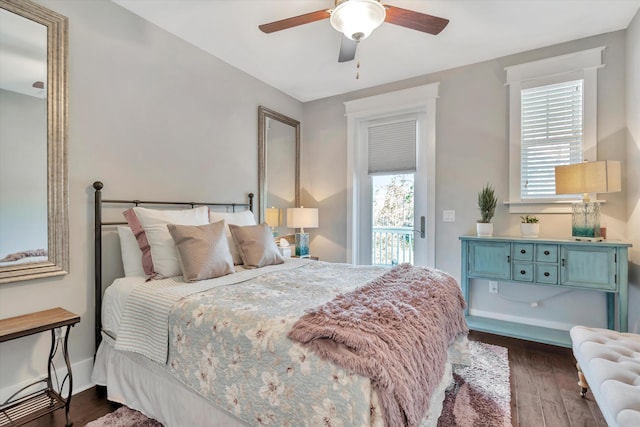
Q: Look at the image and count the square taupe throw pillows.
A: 2